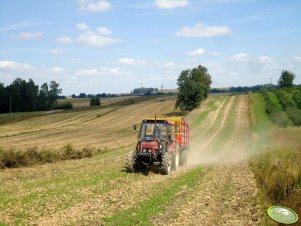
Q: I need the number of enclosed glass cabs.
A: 1